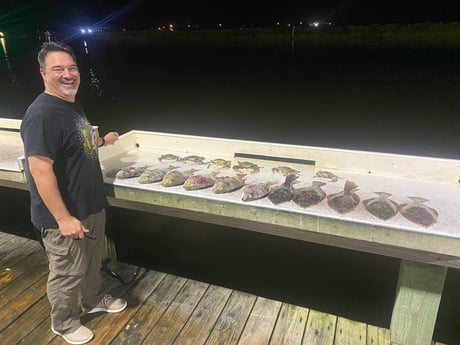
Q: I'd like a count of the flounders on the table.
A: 5